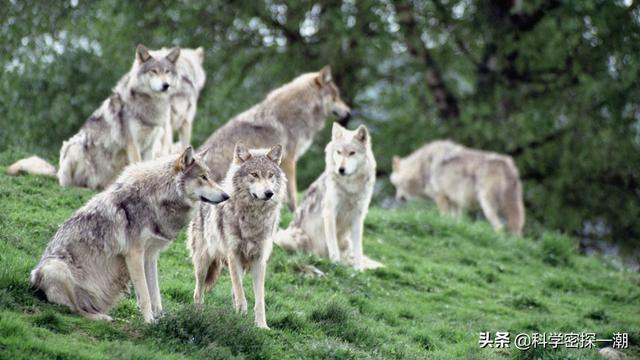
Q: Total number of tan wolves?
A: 2